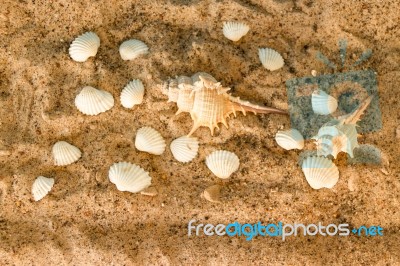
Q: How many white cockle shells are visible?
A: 15